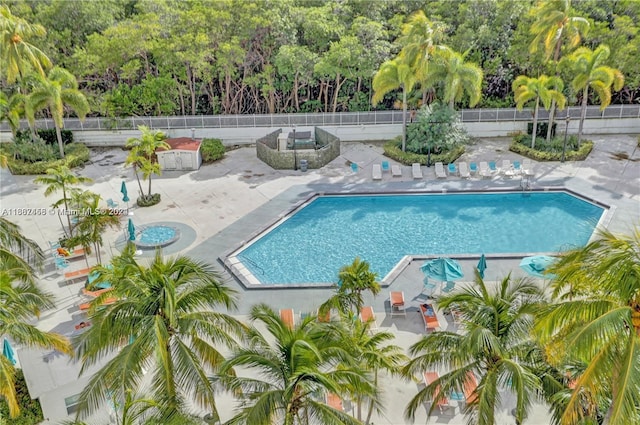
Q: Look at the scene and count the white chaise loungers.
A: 8